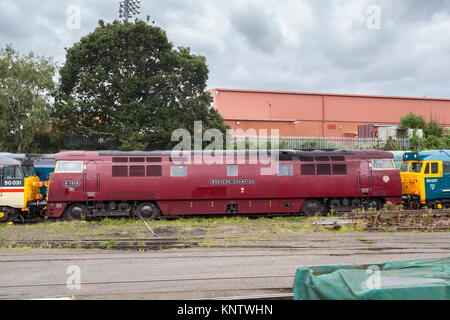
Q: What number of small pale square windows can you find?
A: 3